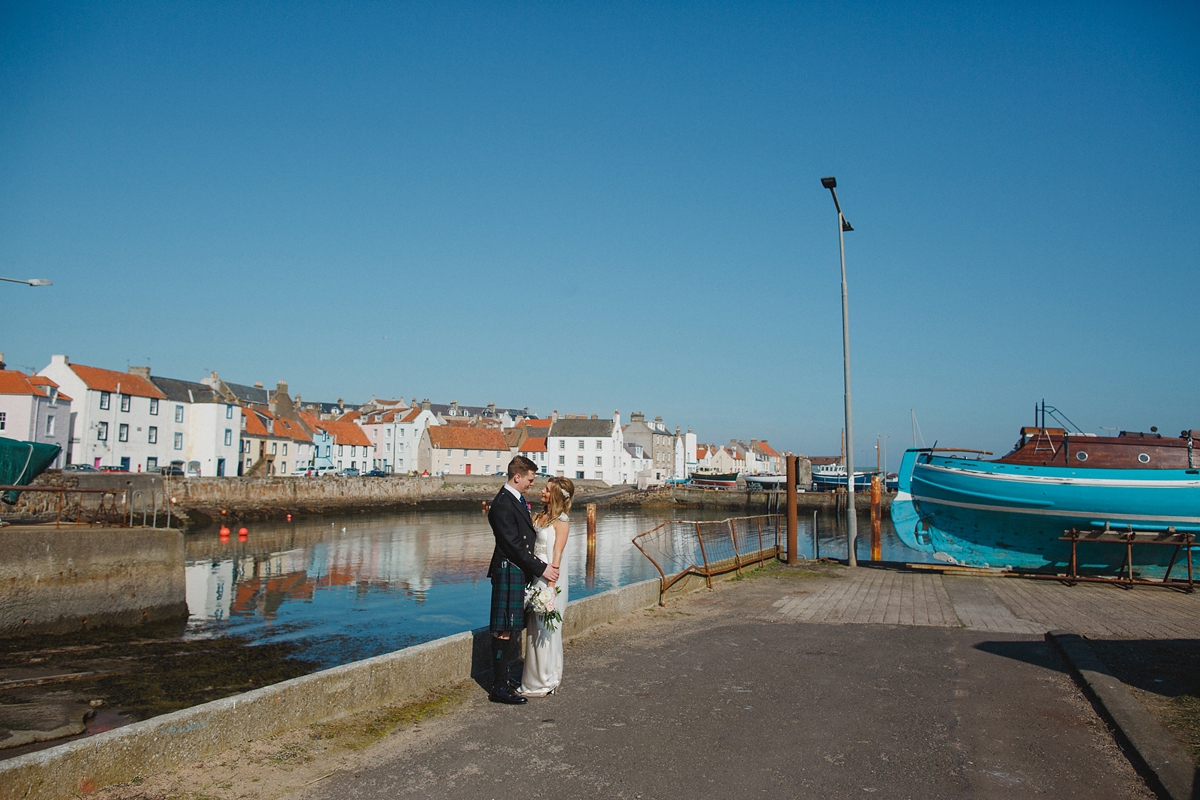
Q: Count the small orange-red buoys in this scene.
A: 4